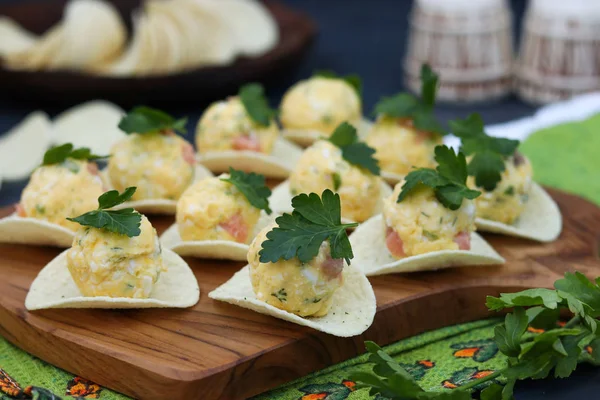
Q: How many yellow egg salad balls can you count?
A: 11